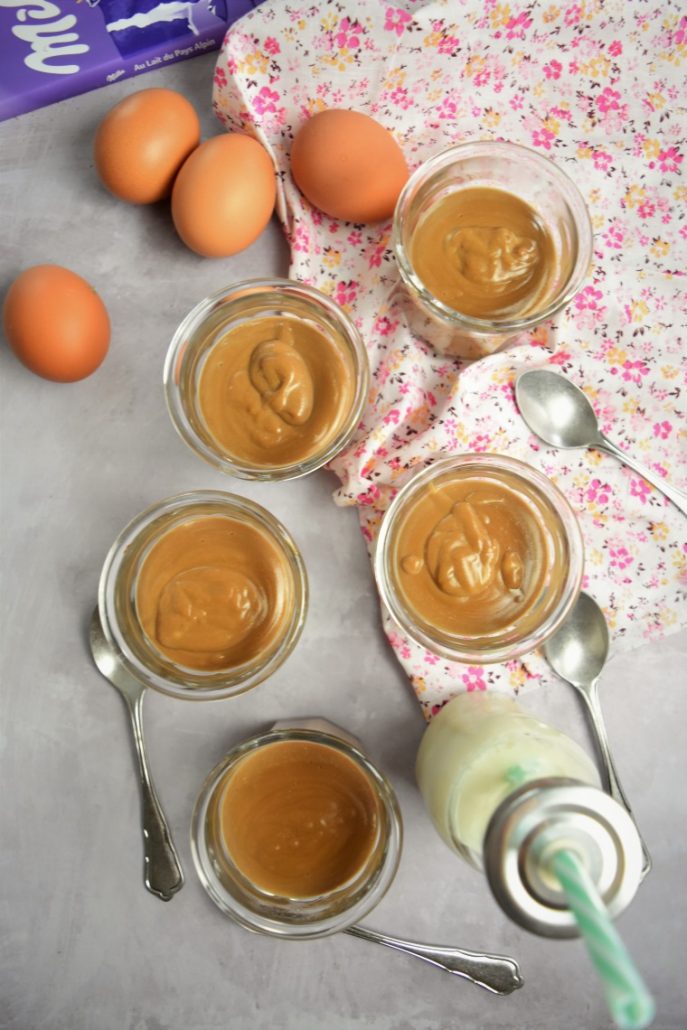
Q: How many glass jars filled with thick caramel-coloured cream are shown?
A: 5